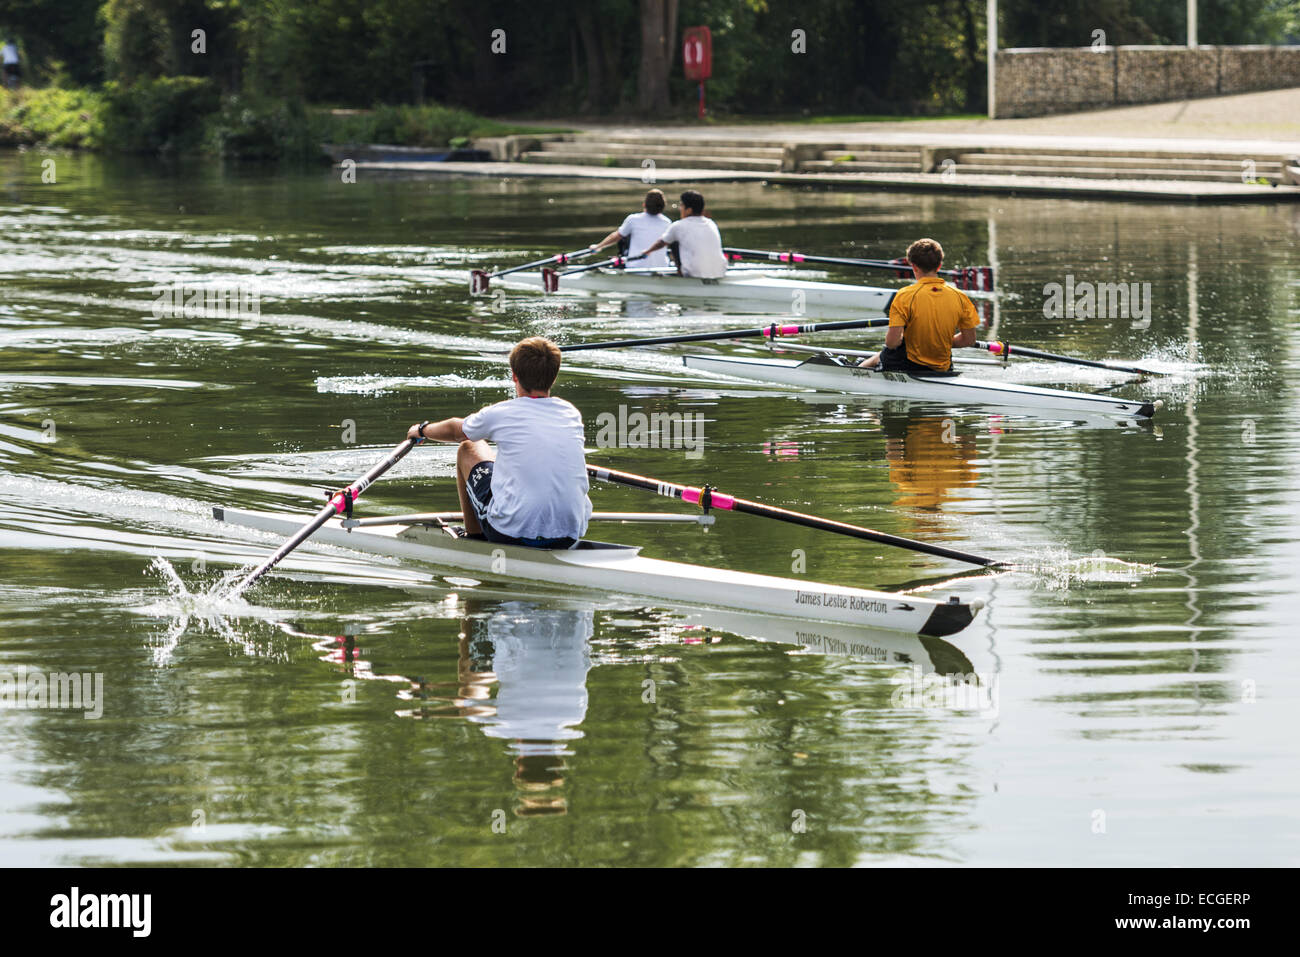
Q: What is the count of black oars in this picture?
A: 8